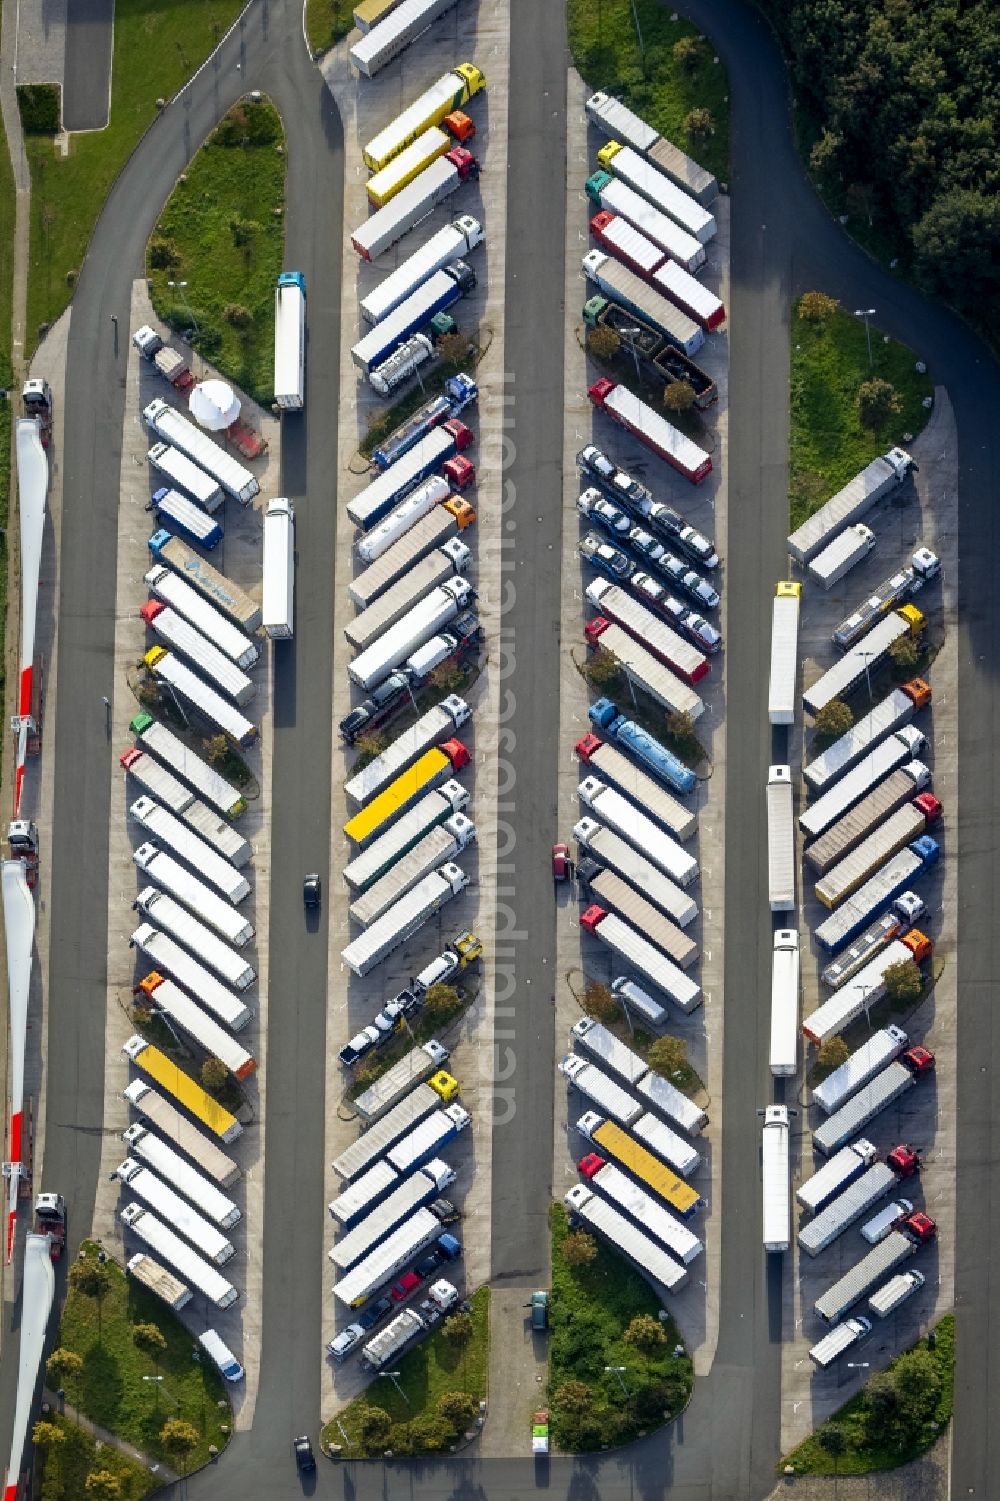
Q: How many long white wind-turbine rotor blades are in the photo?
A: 3